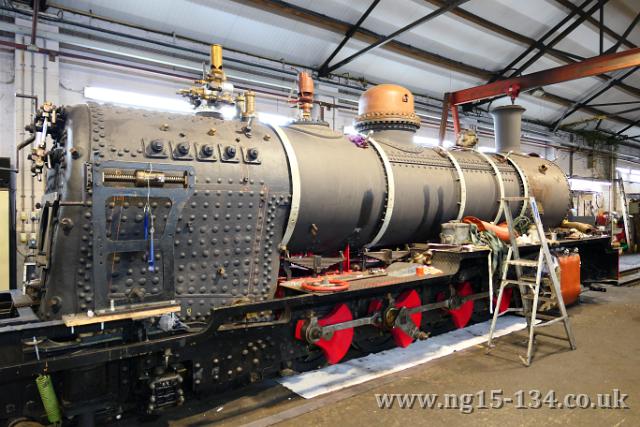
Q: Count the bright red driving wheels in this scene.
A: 4